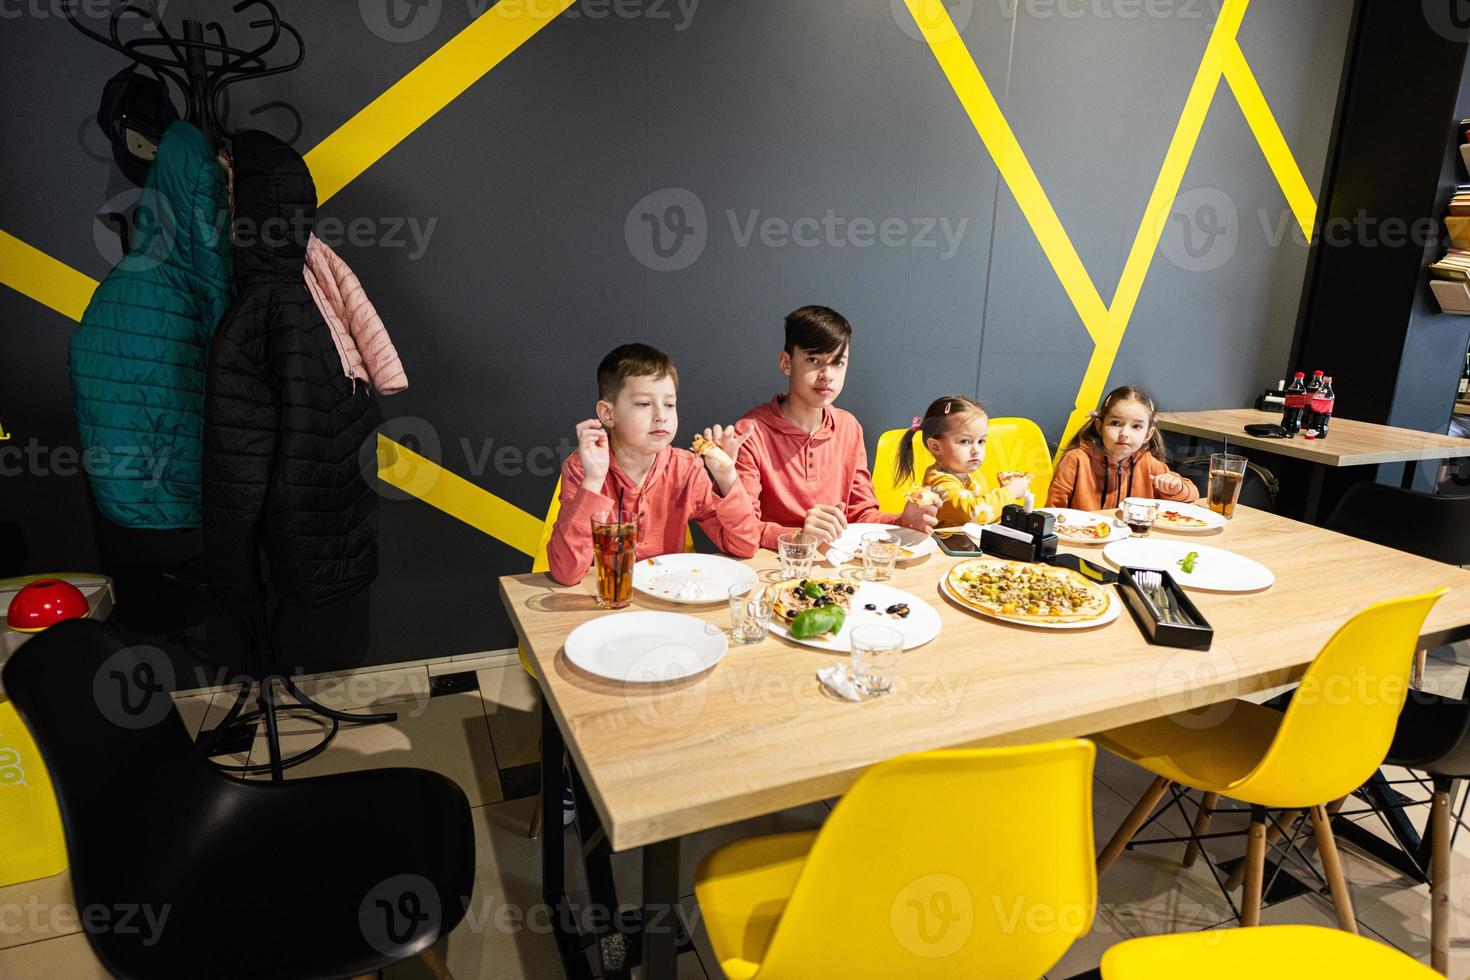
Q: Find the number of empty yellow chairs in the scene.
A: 3